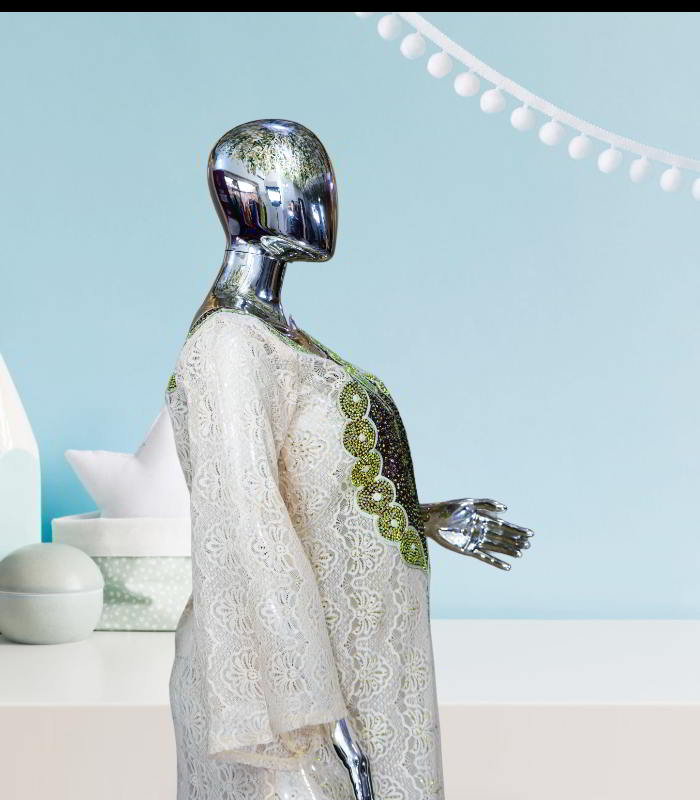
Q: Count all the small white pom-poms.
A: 13